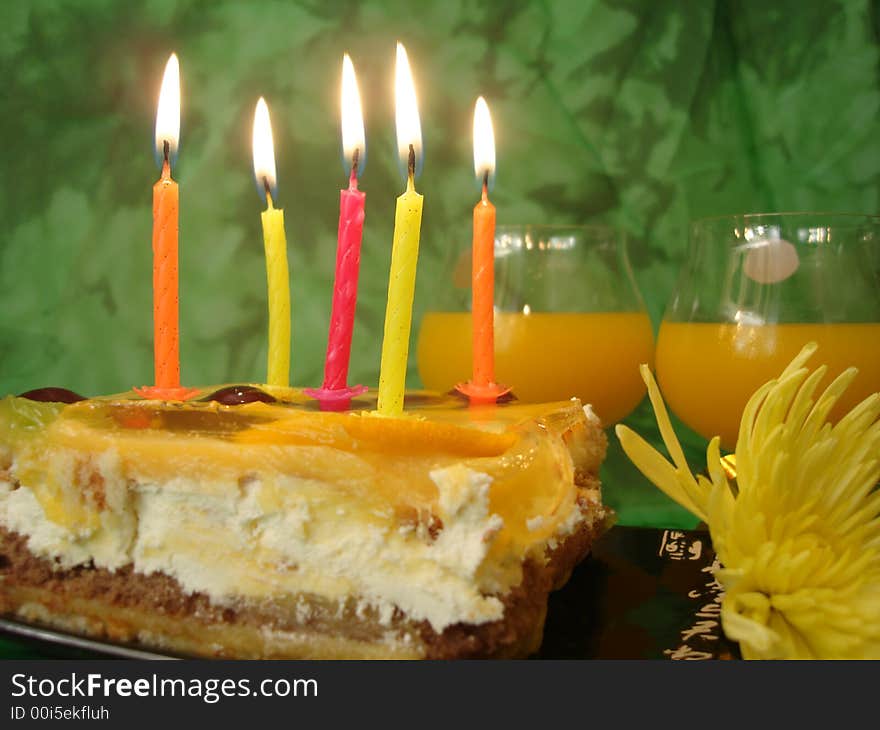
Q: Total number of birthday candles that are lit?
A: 5